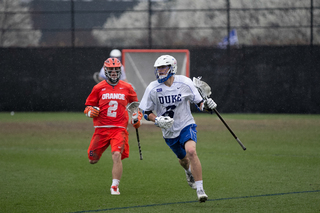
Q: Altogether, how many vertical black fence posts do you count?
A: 4